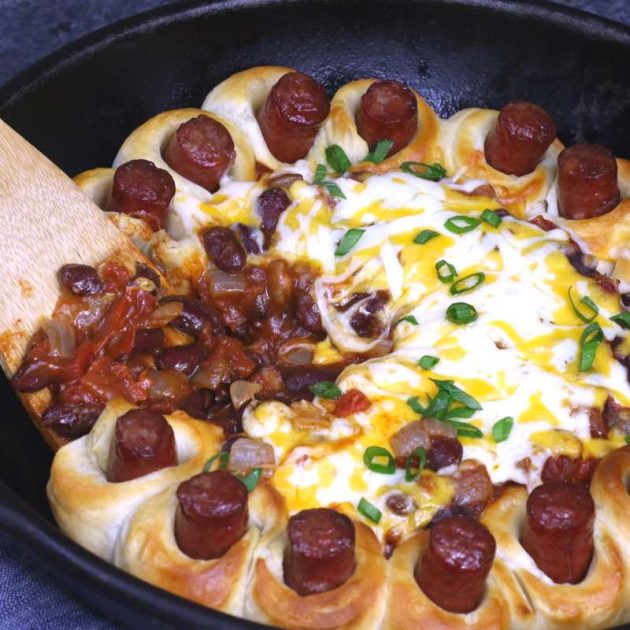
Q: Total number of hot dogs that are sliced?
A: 11